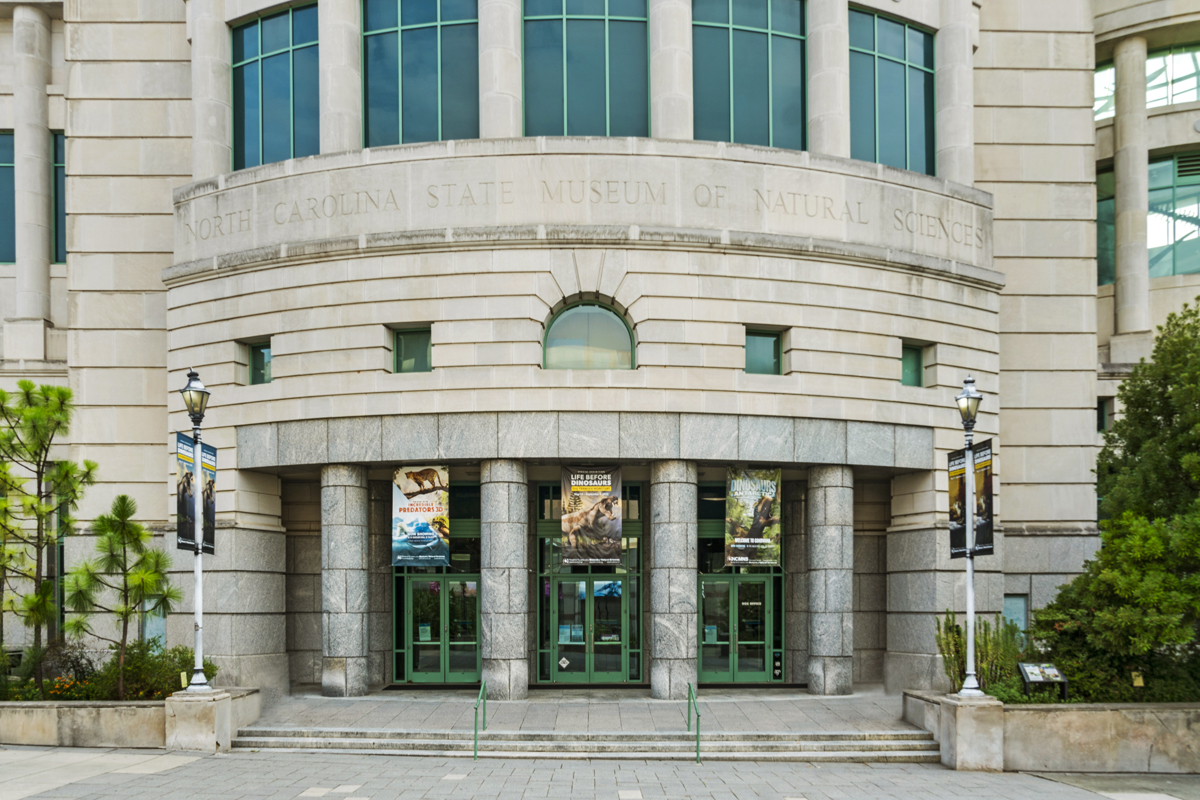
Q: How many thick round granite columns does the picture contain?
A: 4